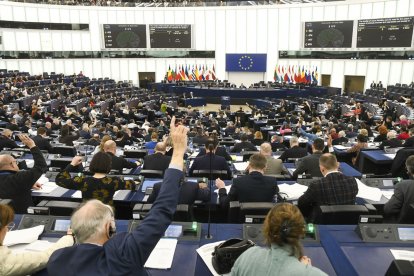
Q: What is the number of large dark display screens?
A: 4